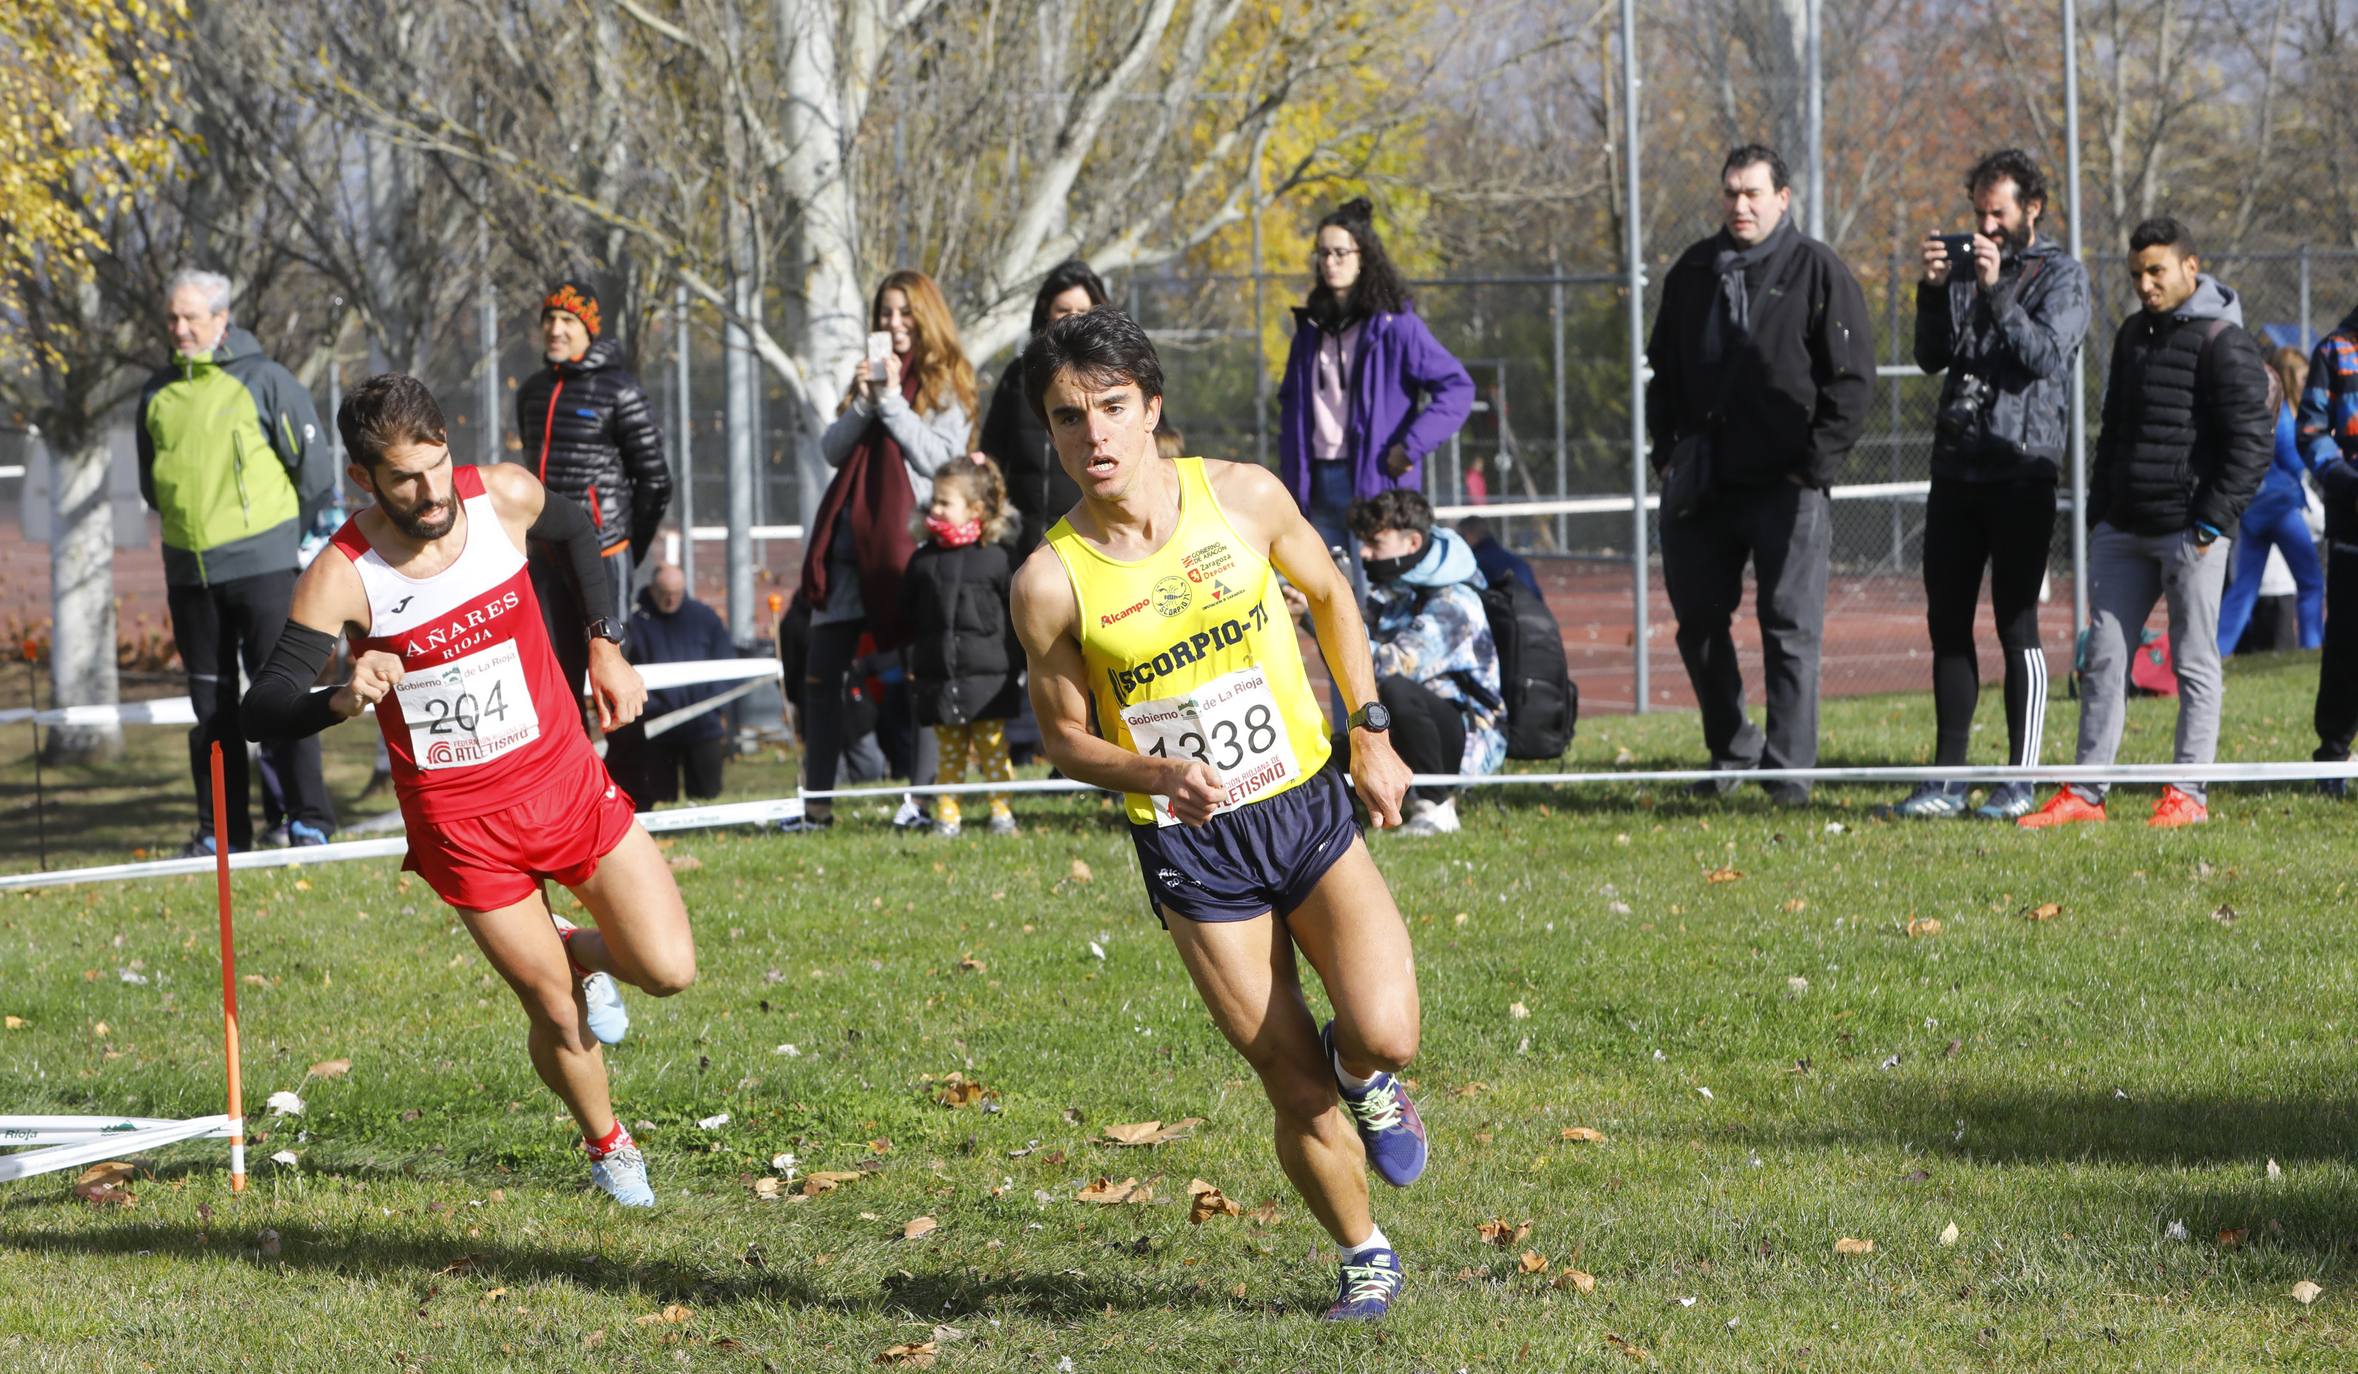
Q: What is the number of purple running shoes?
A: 2